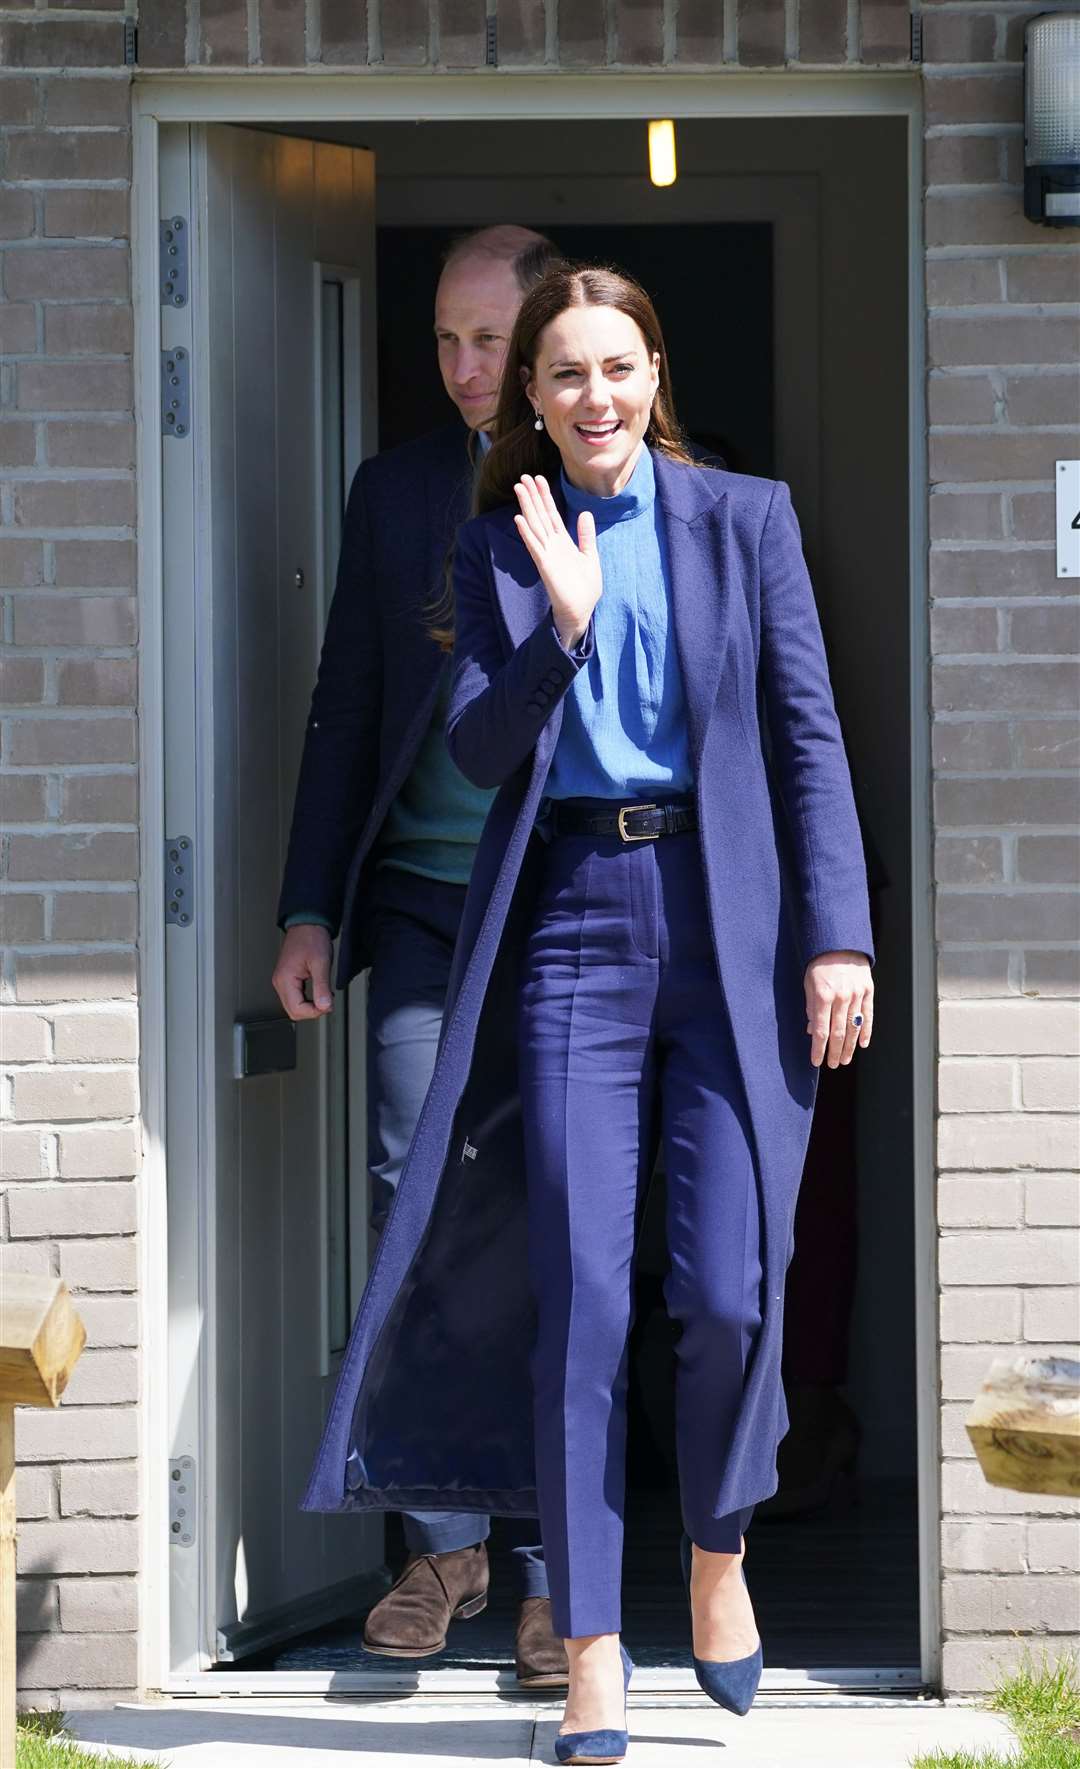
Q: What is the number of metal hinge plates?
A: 4